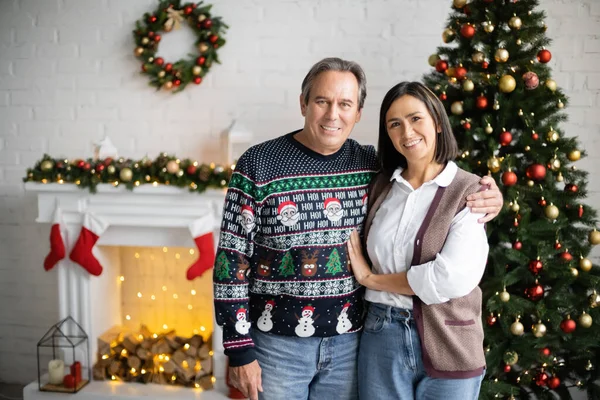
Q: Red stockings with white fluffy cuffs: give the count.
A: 3